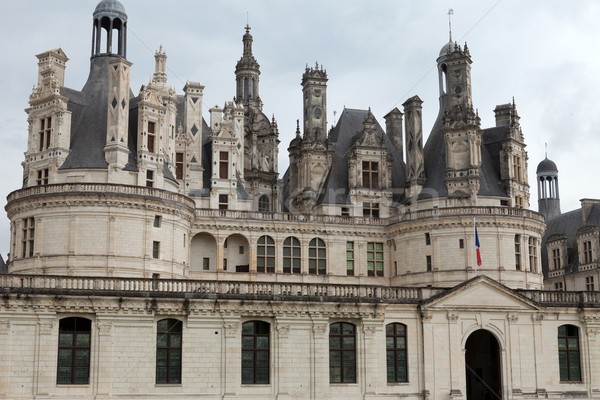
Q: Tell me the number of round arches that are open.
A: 3